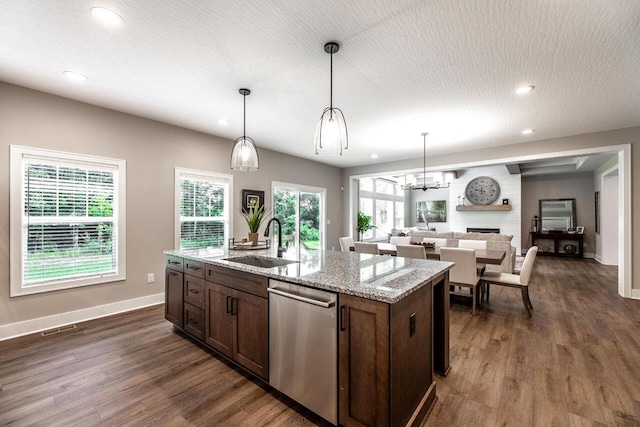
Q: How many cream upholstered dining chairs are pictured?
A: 8